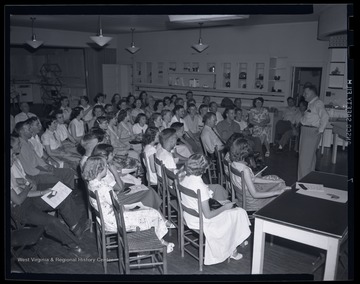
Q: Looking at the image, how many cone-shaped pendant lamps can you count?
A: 4